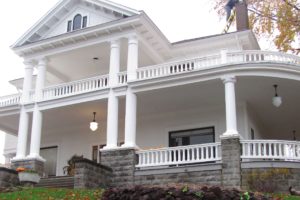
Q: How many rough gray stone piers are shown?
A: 3